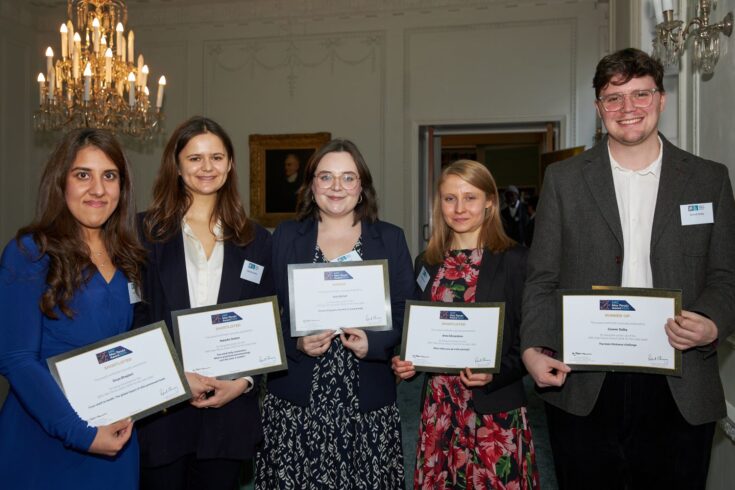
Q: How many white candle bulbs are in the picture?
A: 13